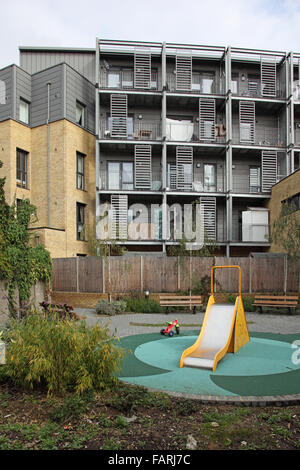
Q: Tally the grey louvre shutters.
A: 11